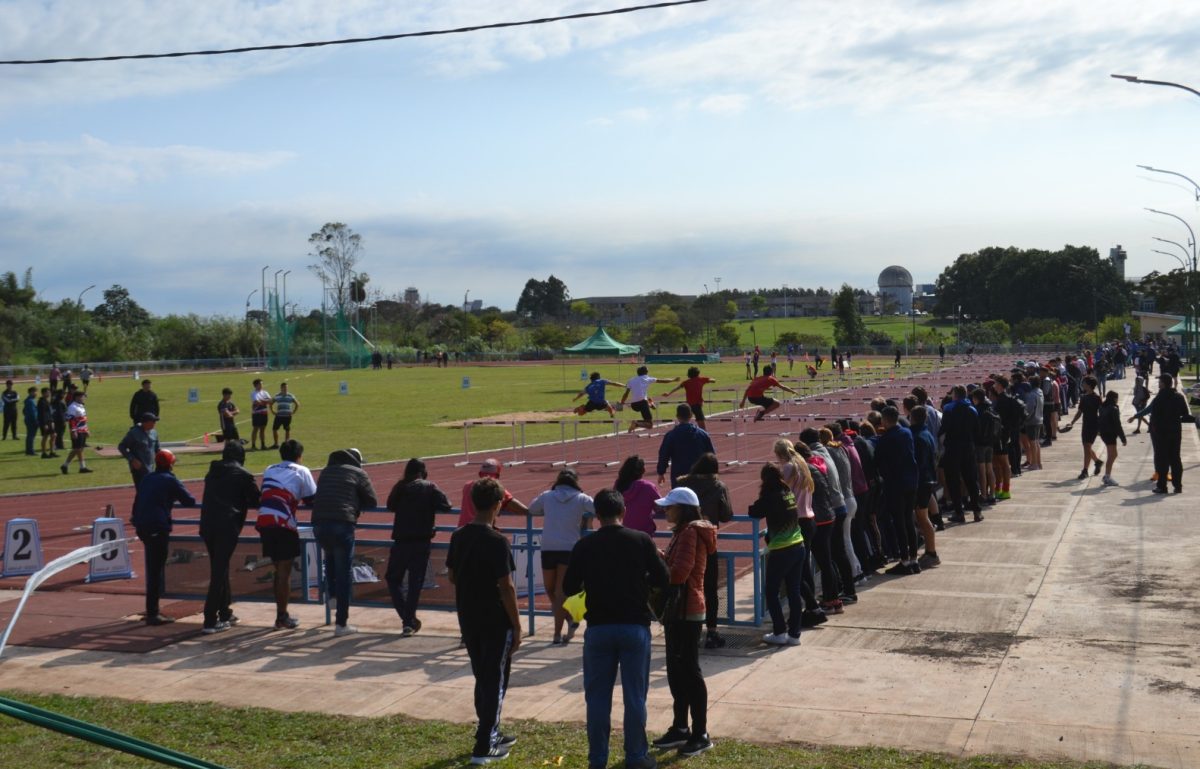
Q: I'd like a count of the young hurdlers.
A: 4